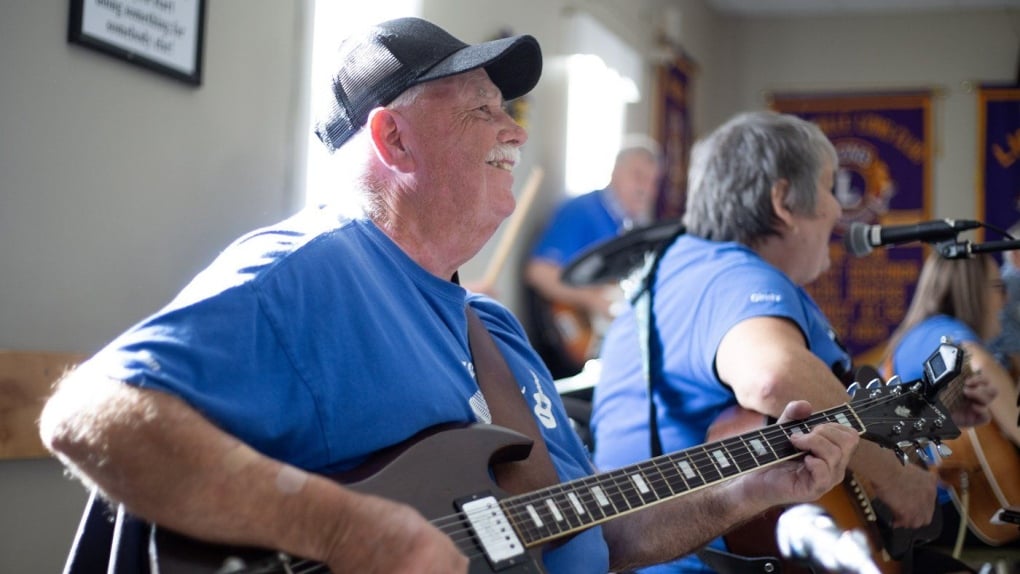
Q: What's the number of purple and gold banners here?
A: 3